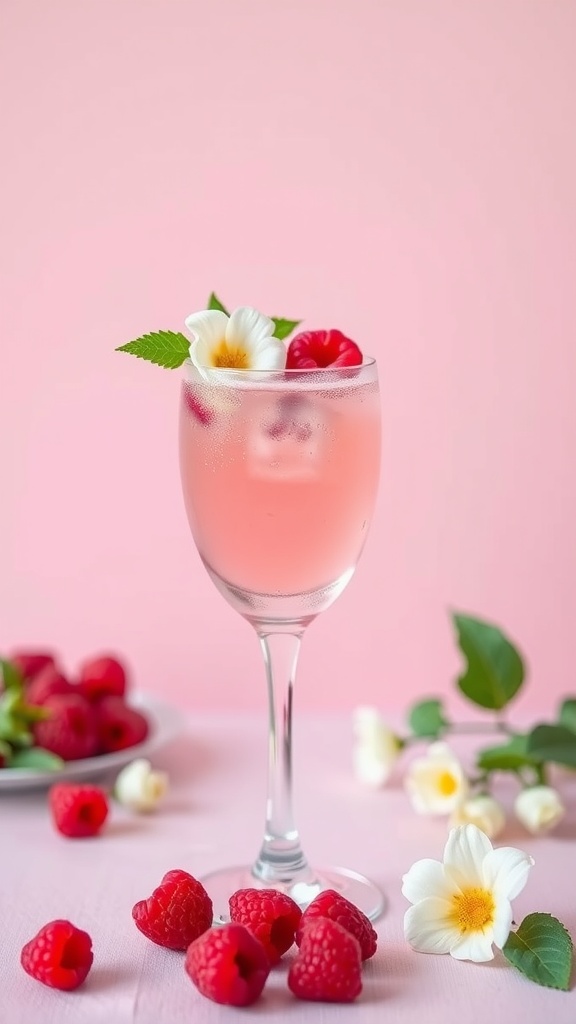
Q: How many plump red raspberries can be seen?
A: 13